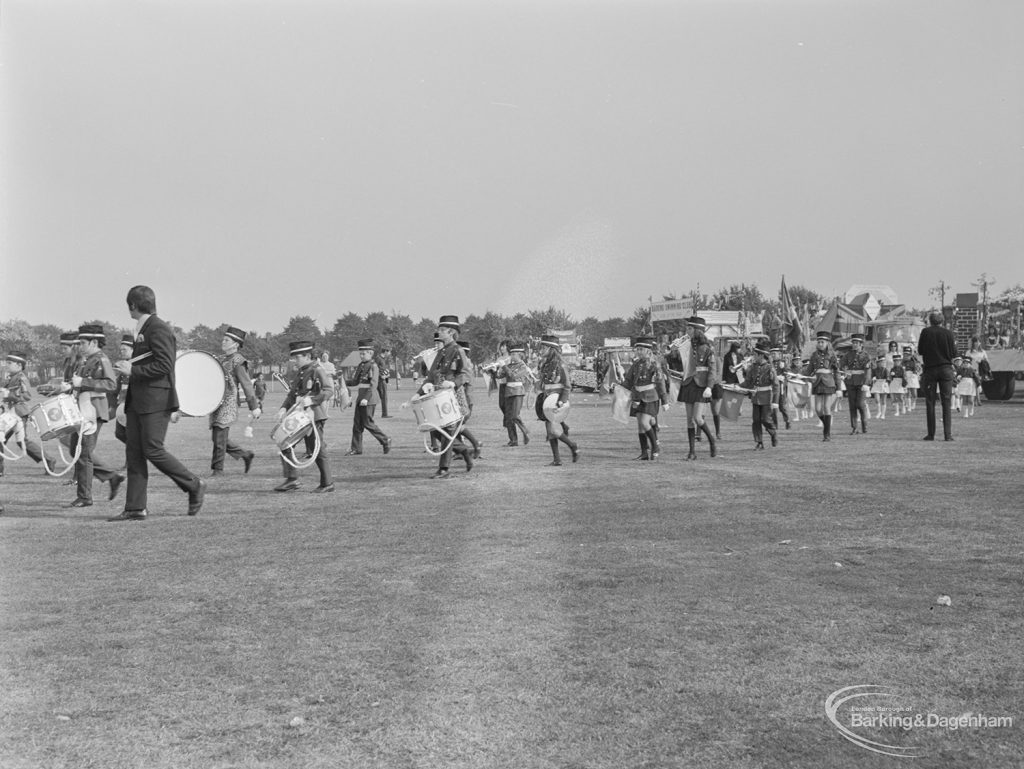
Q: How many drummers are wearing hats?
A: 5